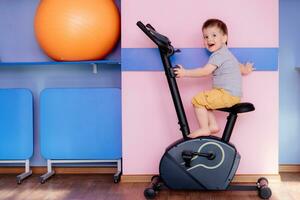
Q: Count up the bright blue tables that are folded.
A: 2